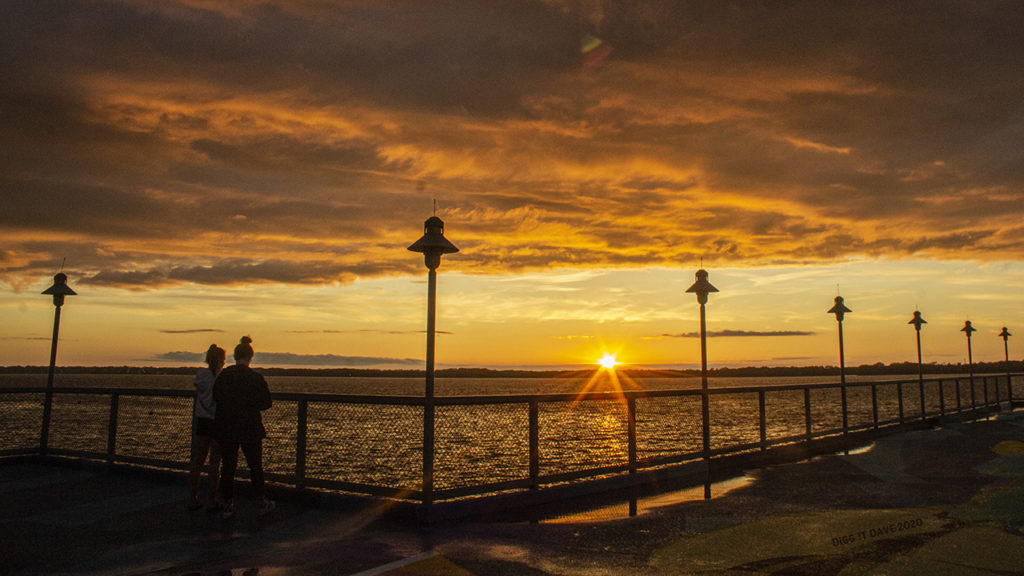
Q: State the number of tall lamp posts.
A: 7